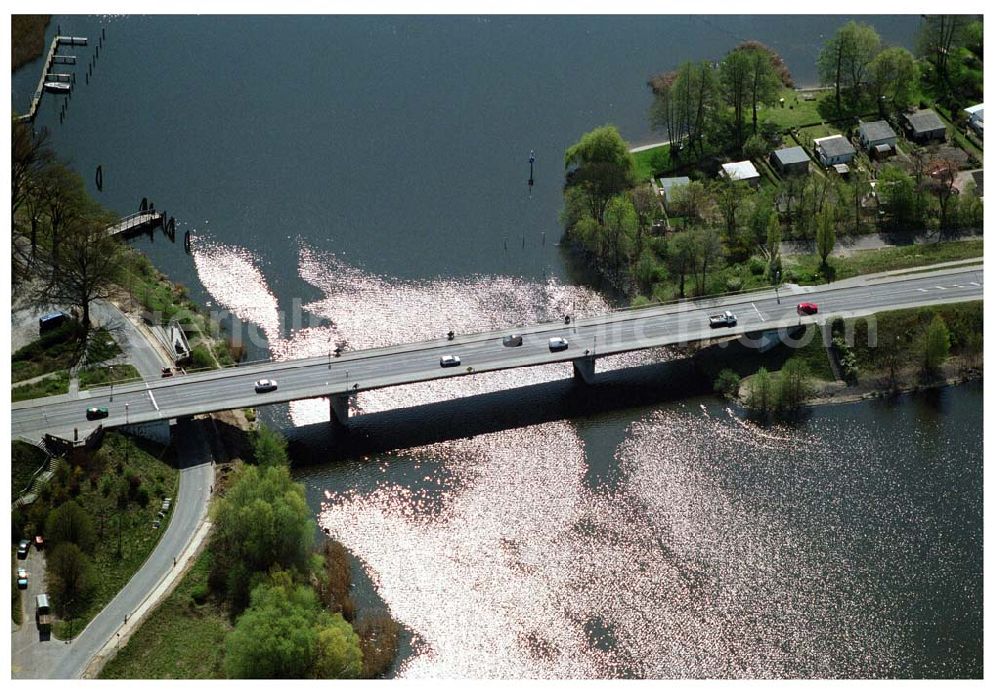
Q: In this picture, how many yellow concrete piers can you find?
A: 0